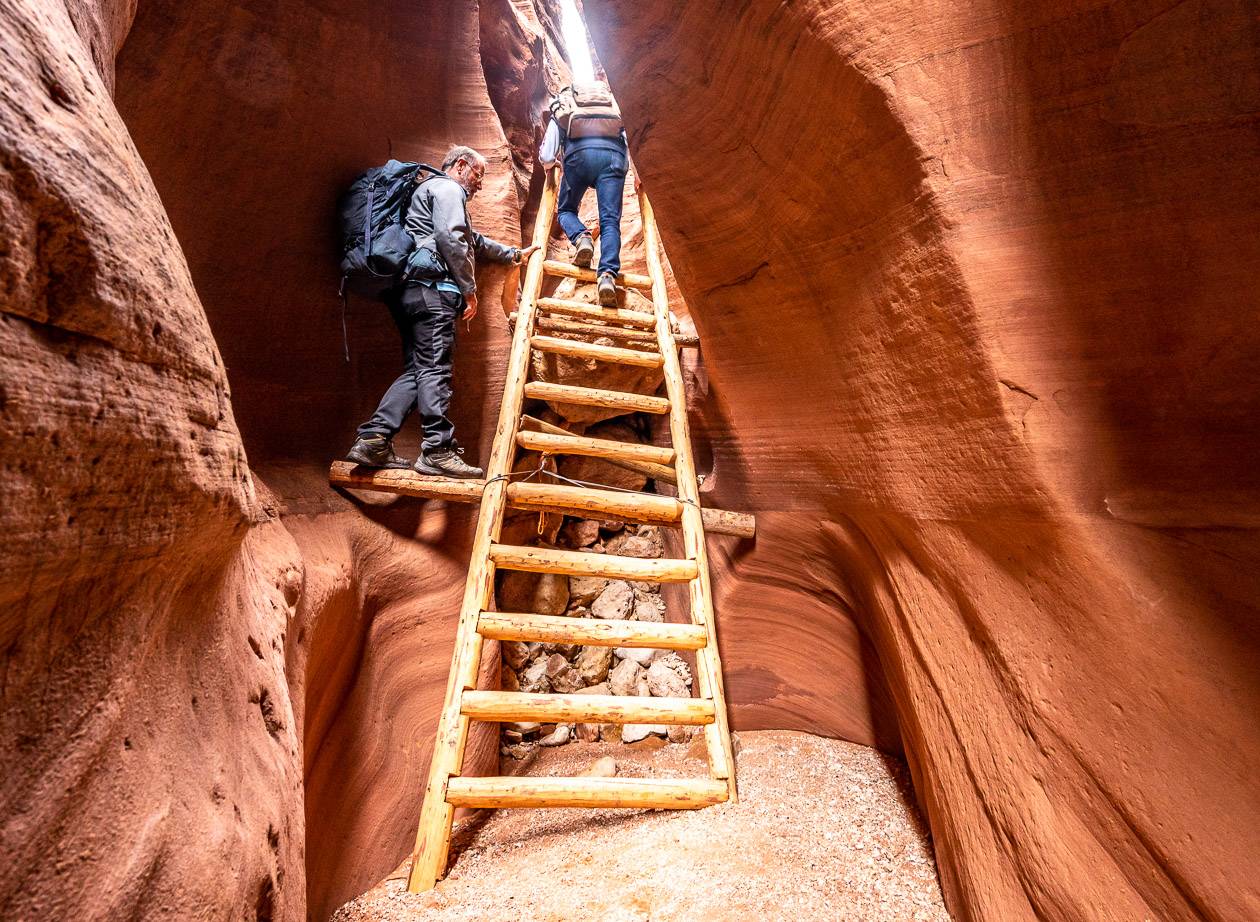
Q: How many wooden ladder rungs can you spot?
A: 10